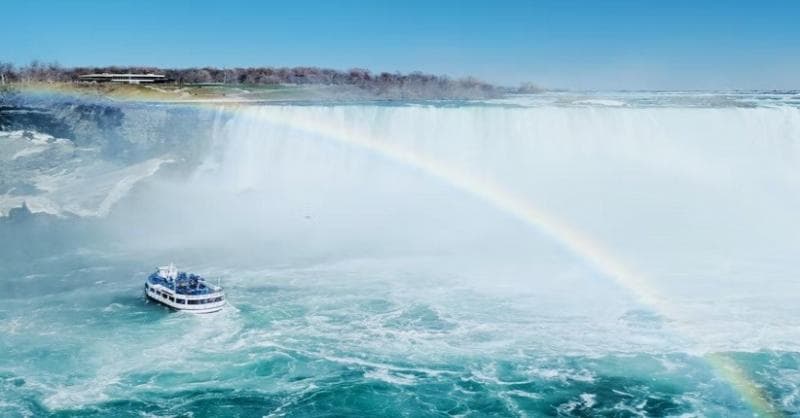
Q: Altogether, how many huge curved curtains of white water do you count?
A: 1